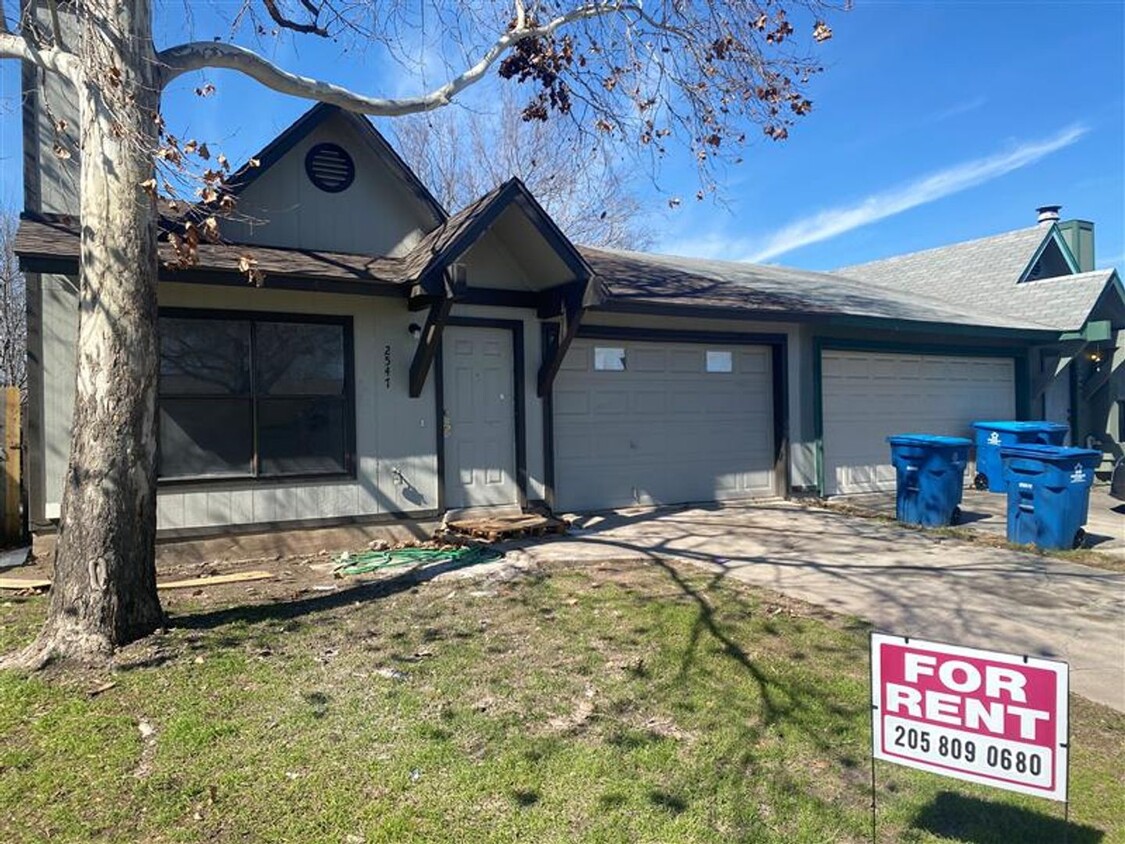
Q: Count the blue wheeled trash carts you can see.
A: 3